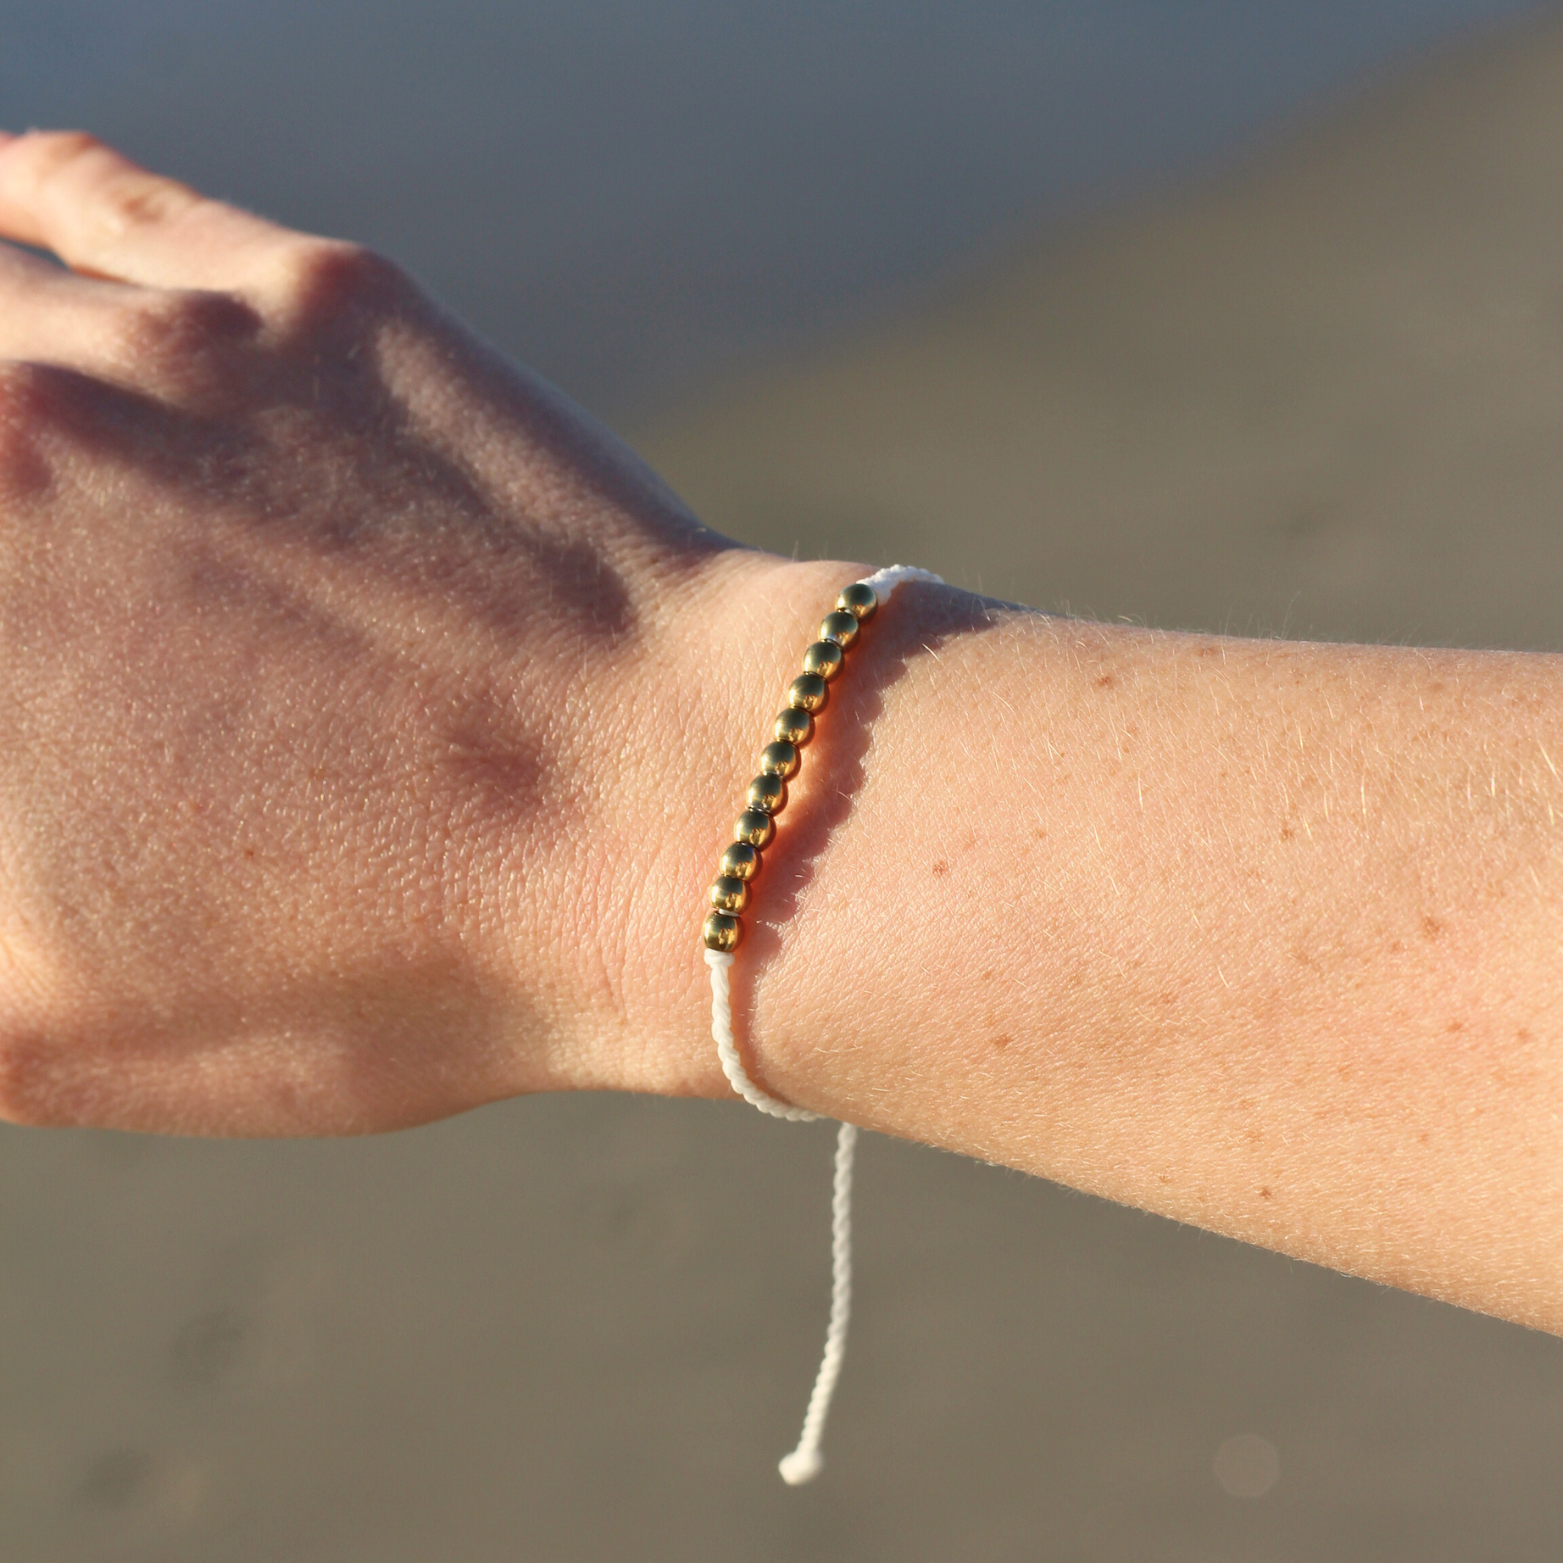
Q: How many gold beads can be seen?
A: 11